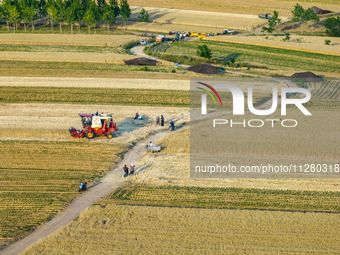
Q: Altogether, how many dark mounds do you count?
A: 4